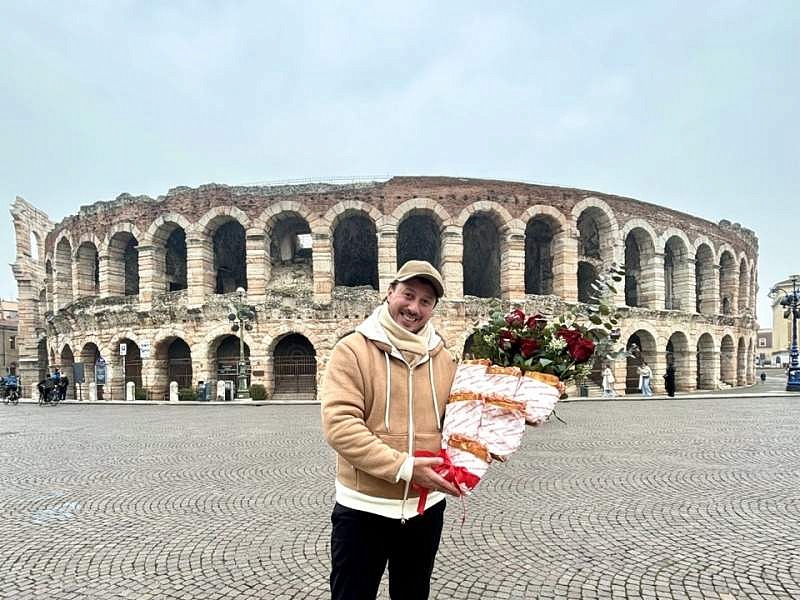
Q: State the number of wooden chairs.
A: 0